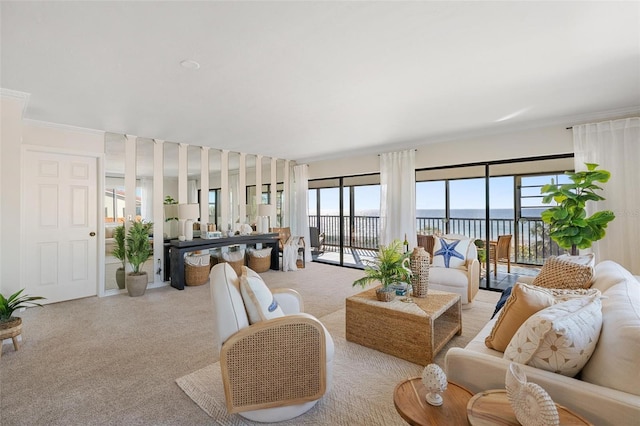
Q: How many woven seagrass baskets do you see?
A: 3